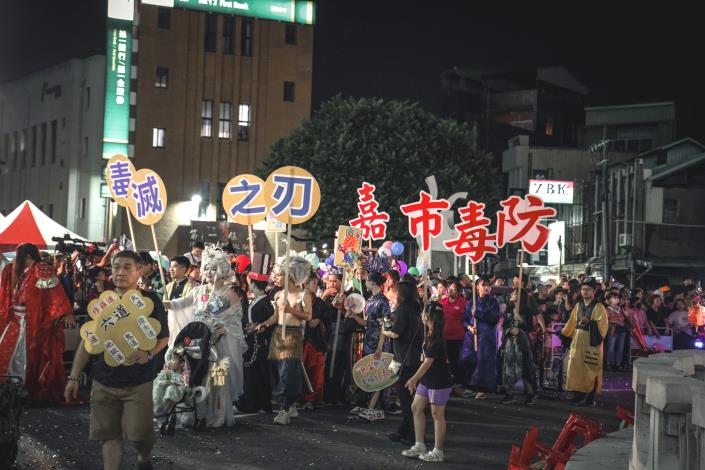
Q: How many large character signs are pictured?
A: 8